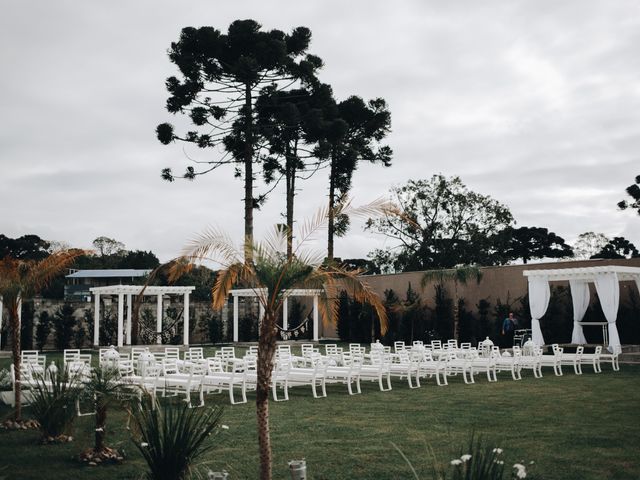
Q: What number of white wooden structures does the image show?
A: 3